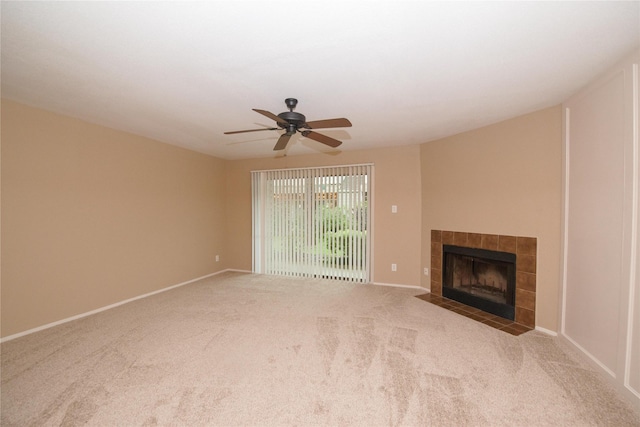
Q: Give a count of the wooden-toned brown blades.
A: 5